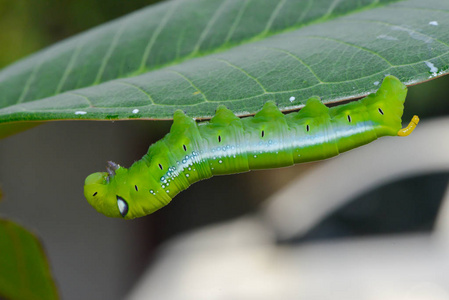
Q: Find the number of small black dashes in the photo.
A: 9